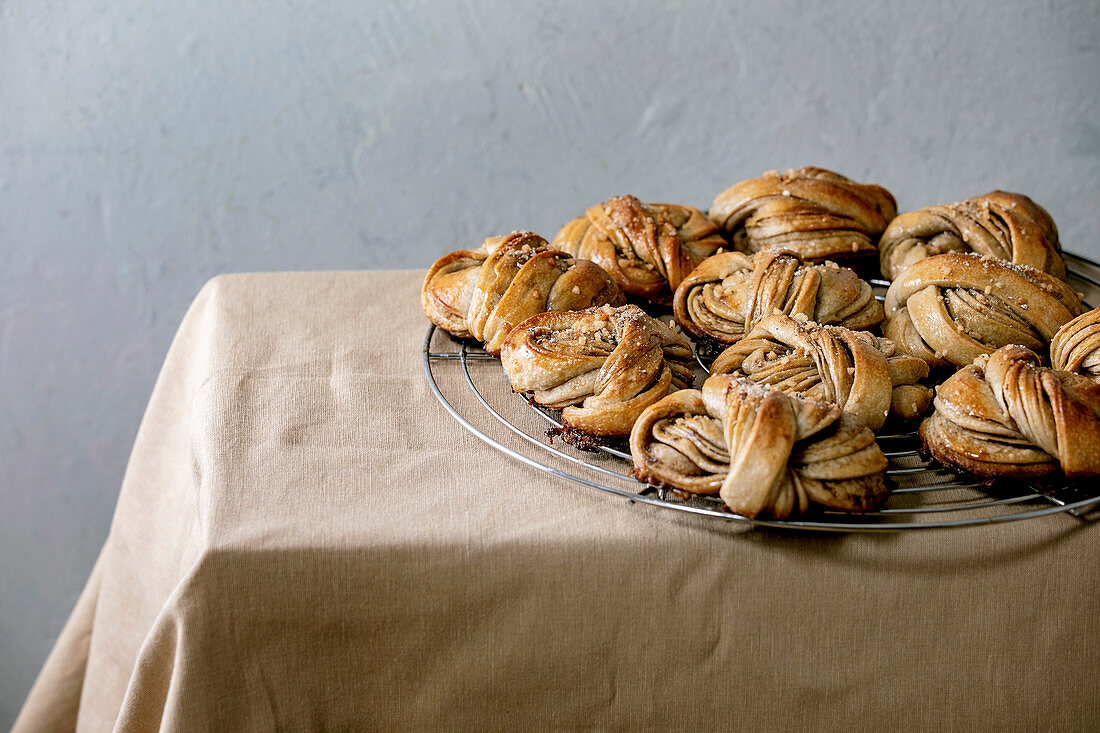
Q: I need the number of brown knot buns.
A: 11